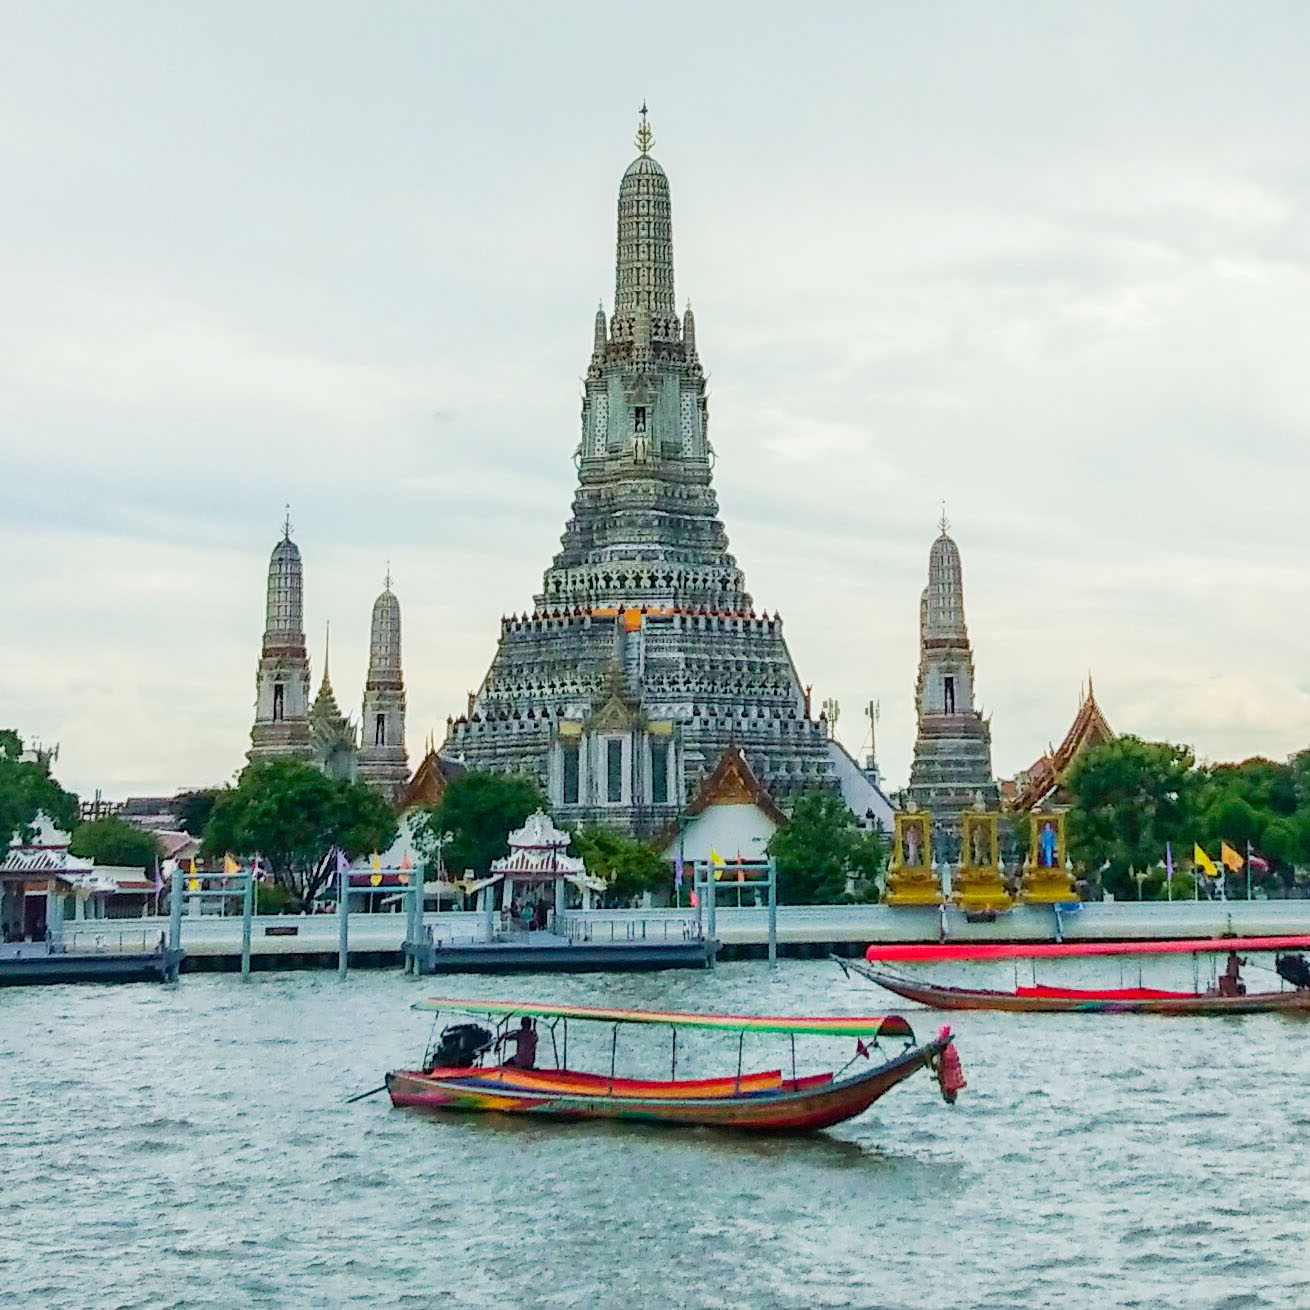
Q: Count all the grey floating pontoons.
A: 2